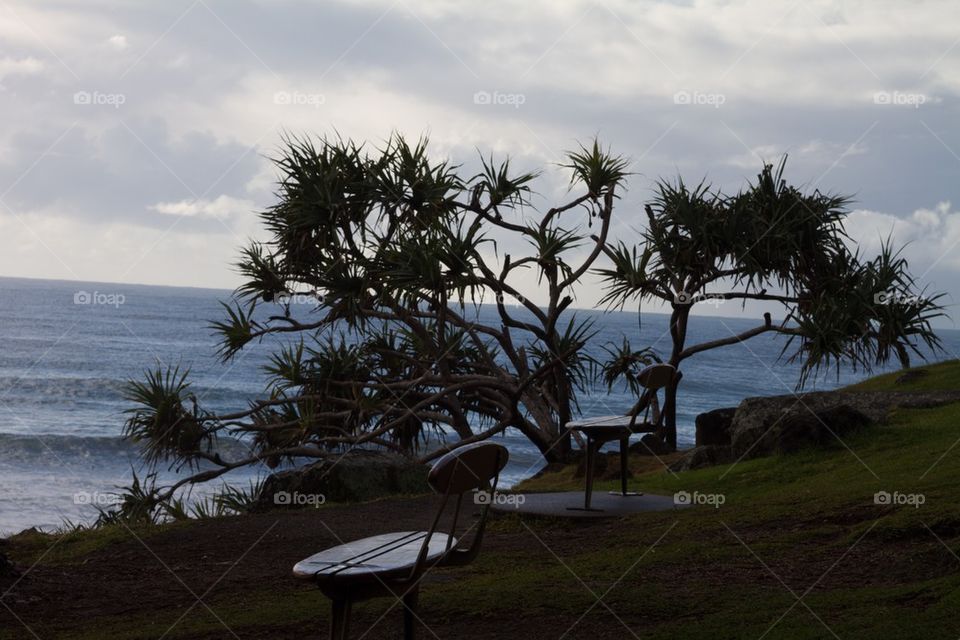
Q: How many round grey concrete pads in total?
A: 1